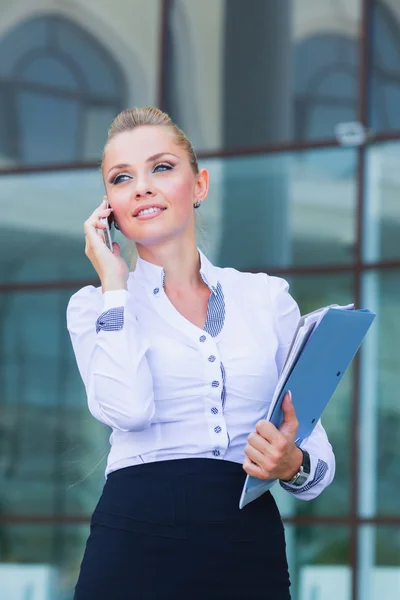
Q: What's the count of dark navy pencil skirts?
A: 1